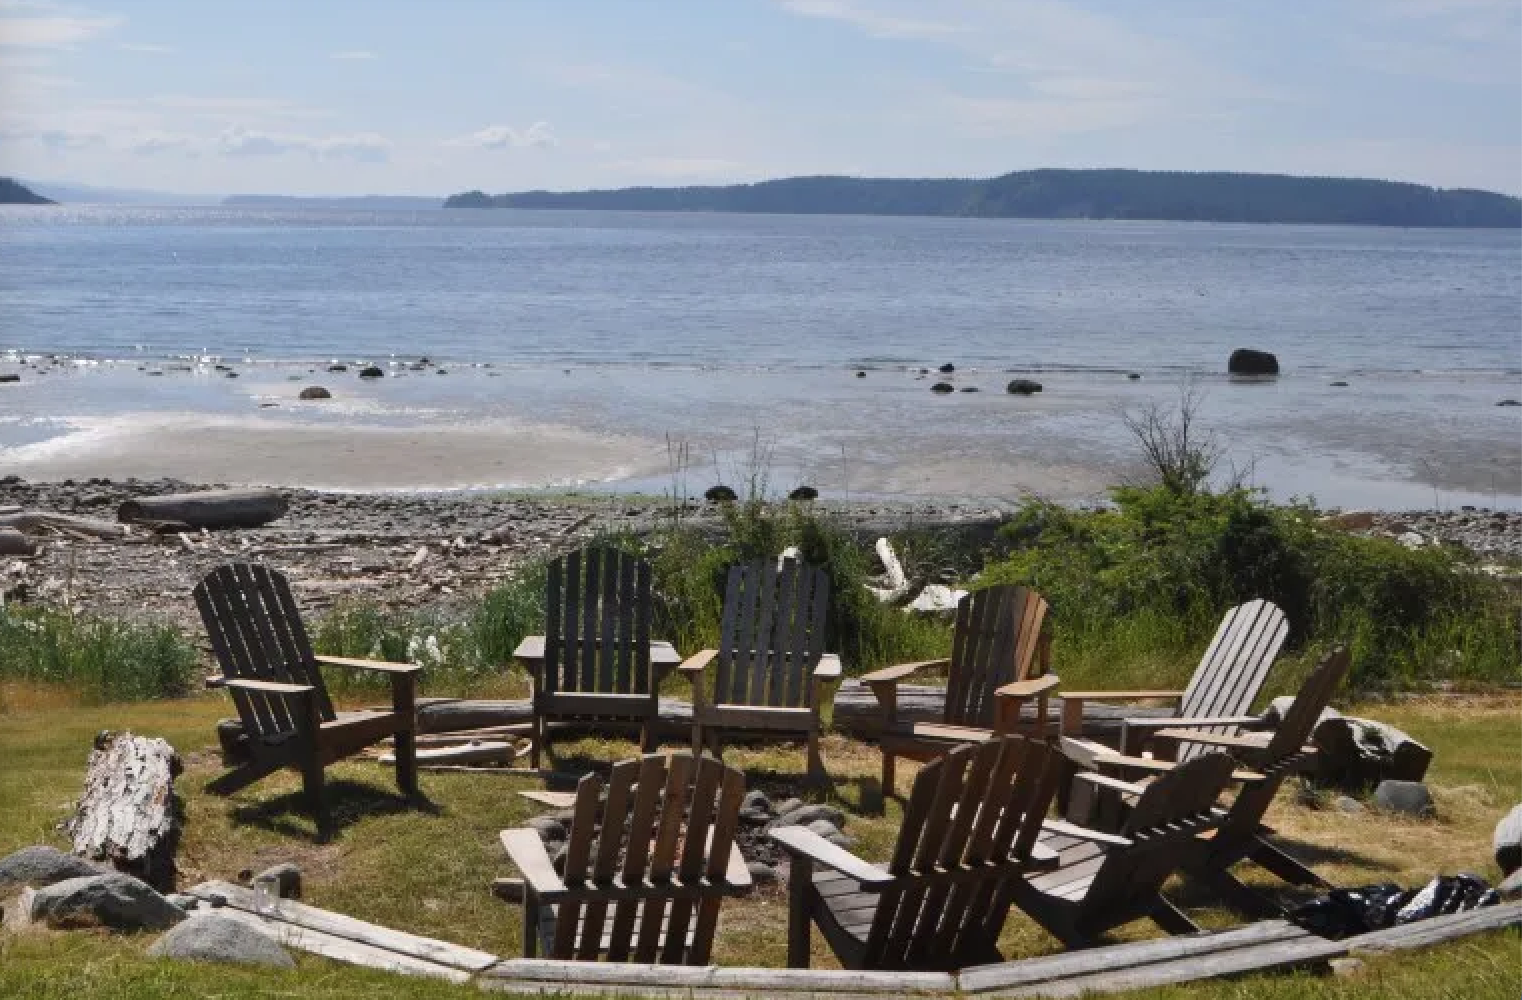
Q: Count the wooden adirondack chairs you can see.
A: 9